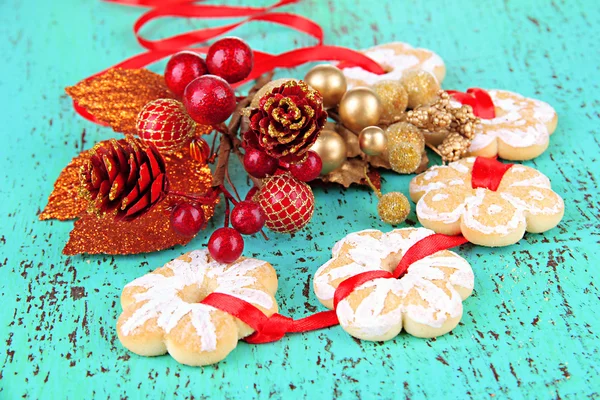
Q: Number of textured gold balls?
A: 5